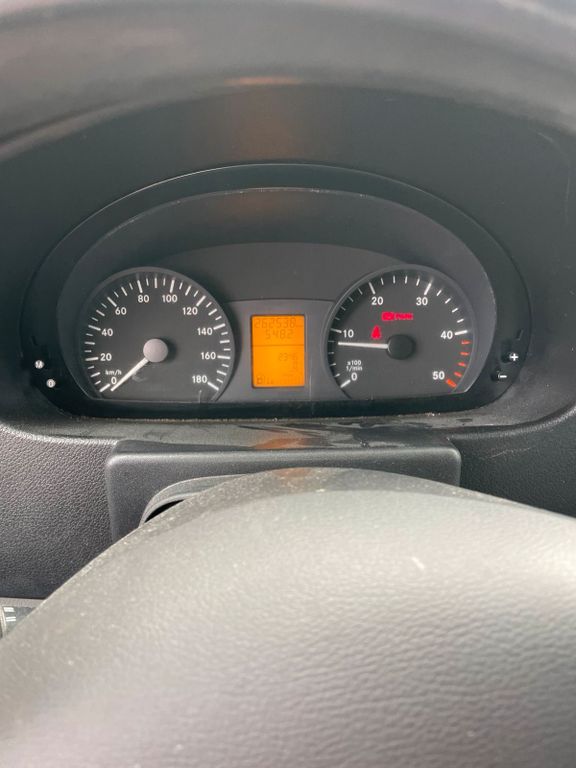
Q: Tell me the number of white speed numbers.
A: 10